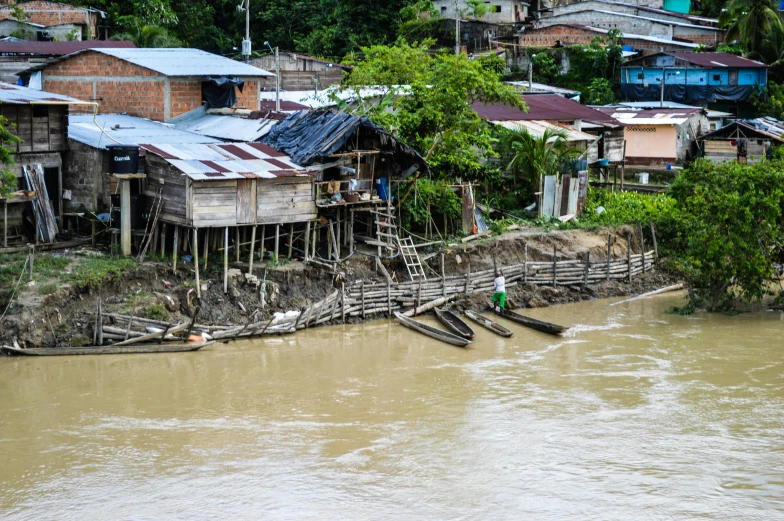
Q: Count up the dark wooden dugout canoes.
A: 5